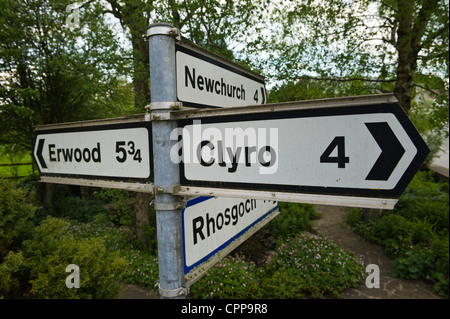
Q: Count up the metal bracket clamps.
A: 6